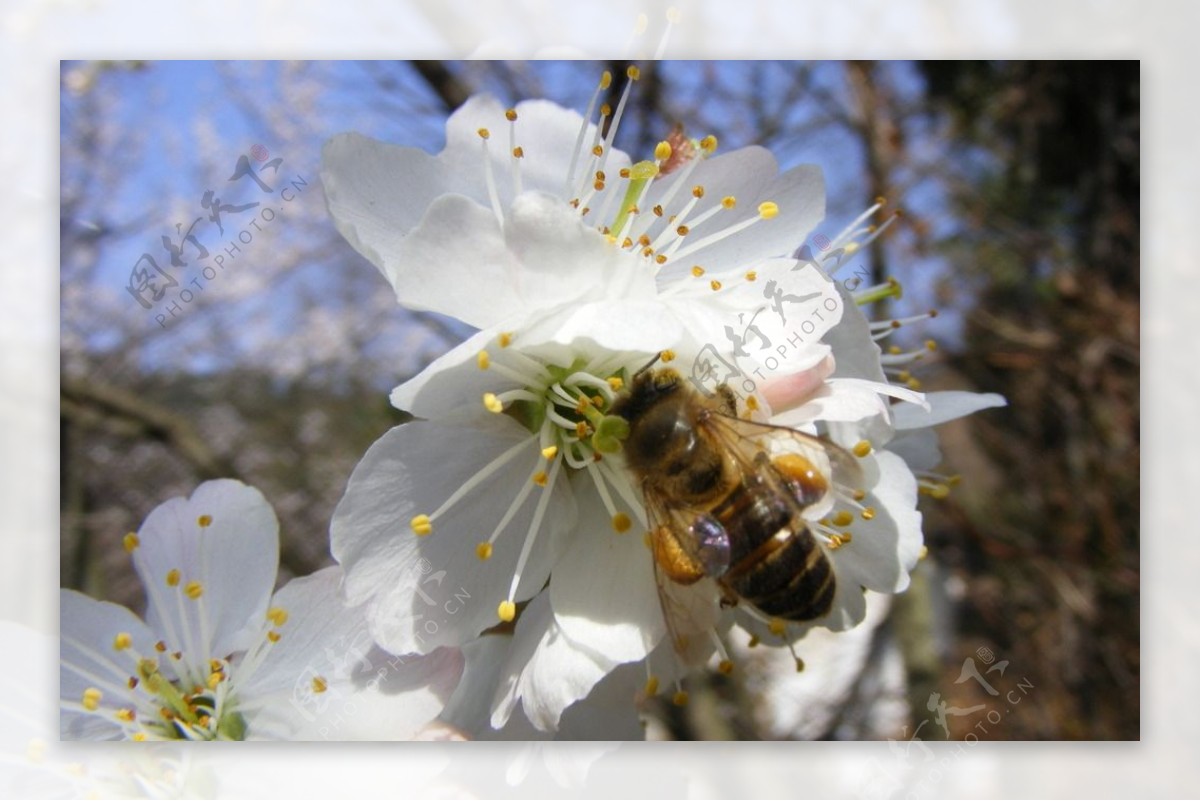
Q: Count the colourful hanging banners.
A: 0